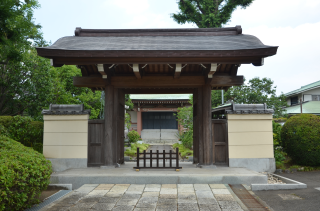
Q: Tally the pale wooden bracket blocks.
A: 4